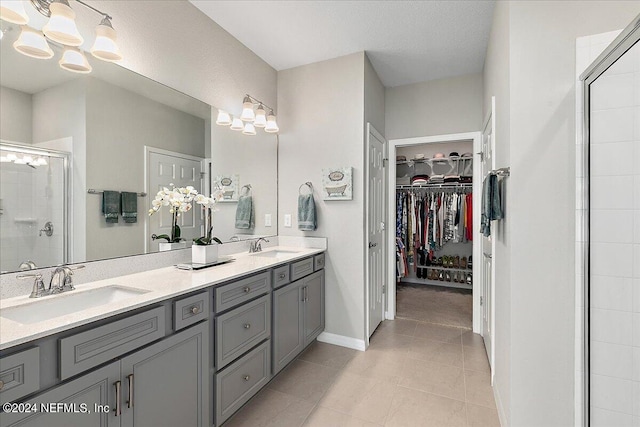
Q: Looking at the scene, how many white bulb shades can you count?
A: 11